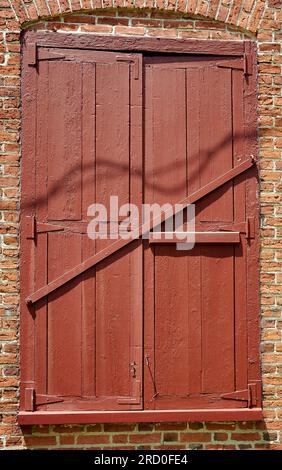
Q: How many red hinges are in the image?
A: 6